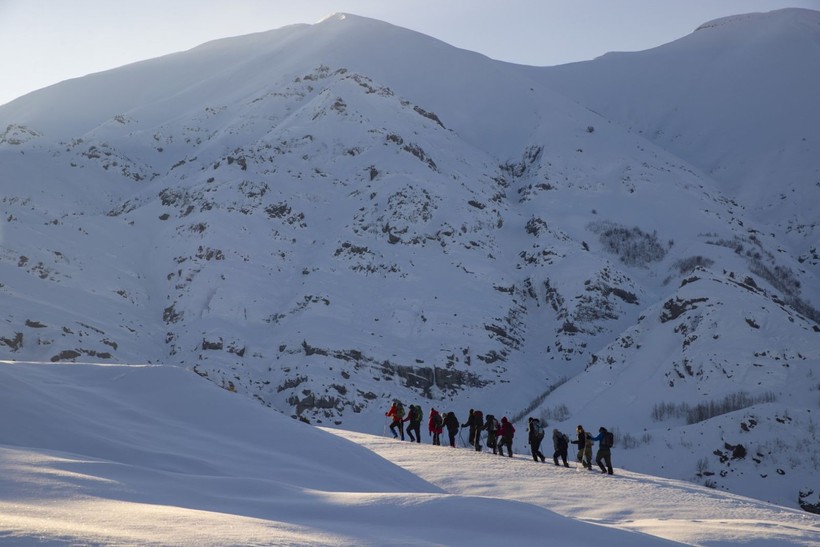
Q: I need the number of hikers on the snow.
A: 11